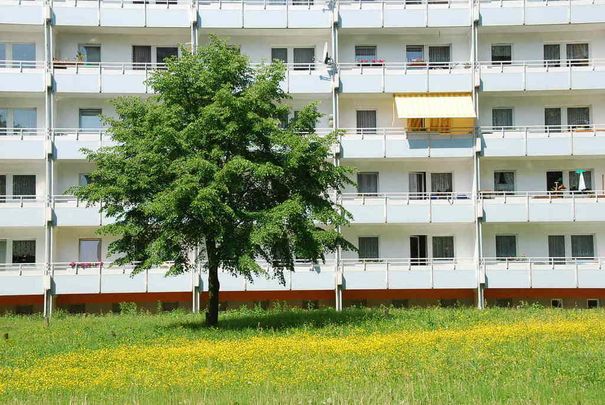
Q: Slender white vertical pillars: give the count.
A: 4